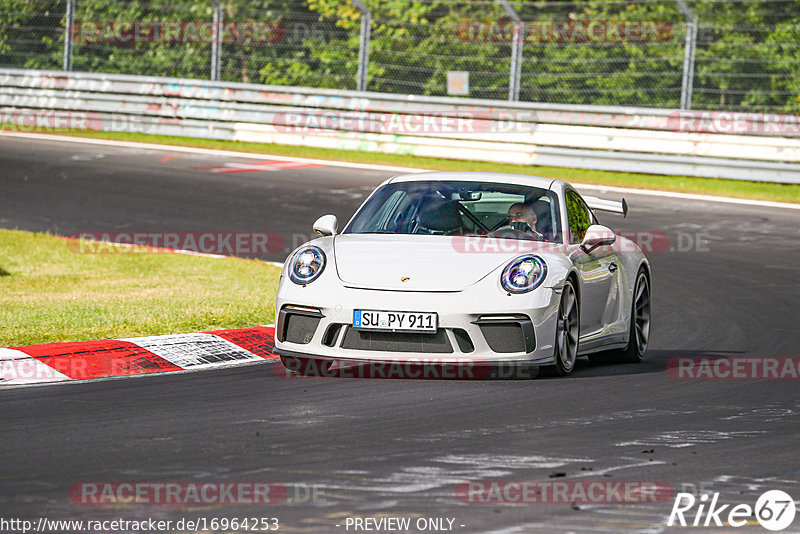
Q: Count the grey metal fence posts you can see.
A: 5